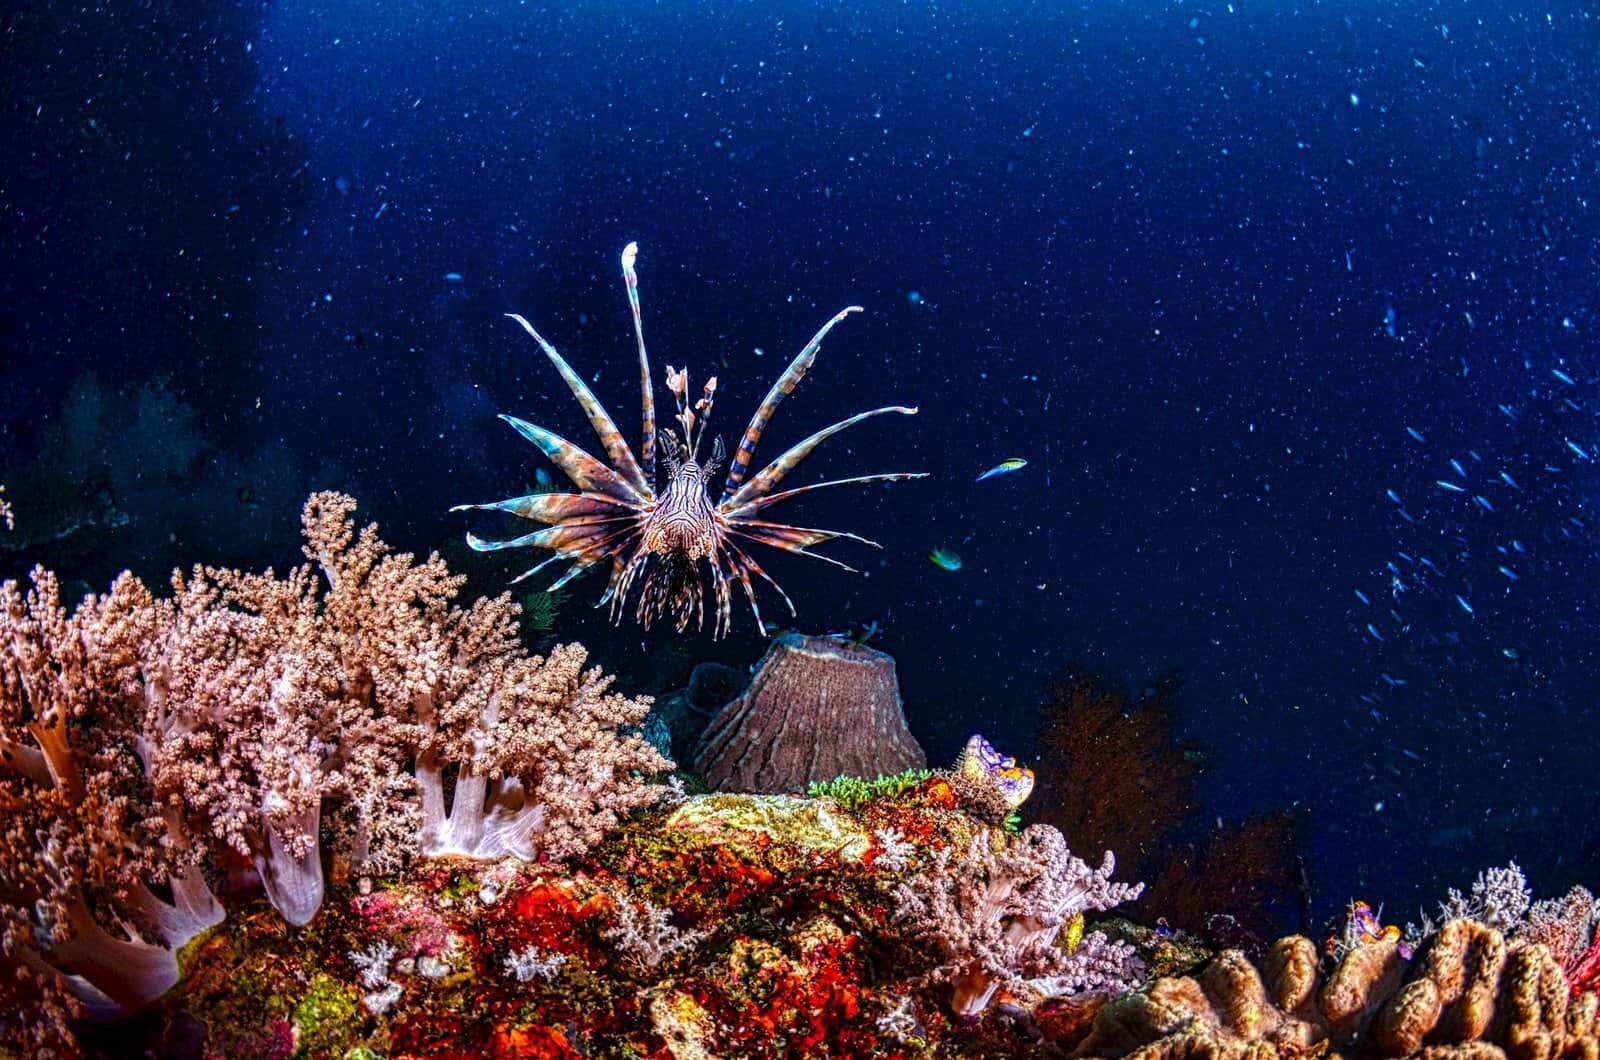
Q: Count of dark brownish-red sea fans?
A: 2